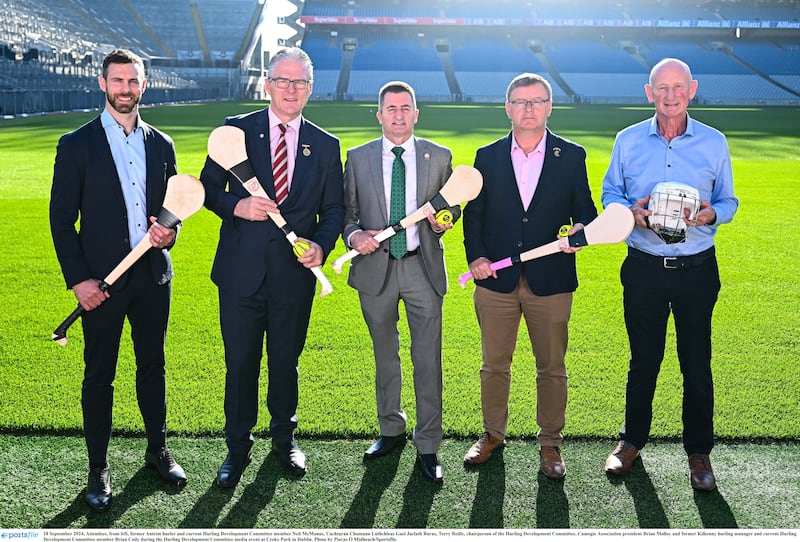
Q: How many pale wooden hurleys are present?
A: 4